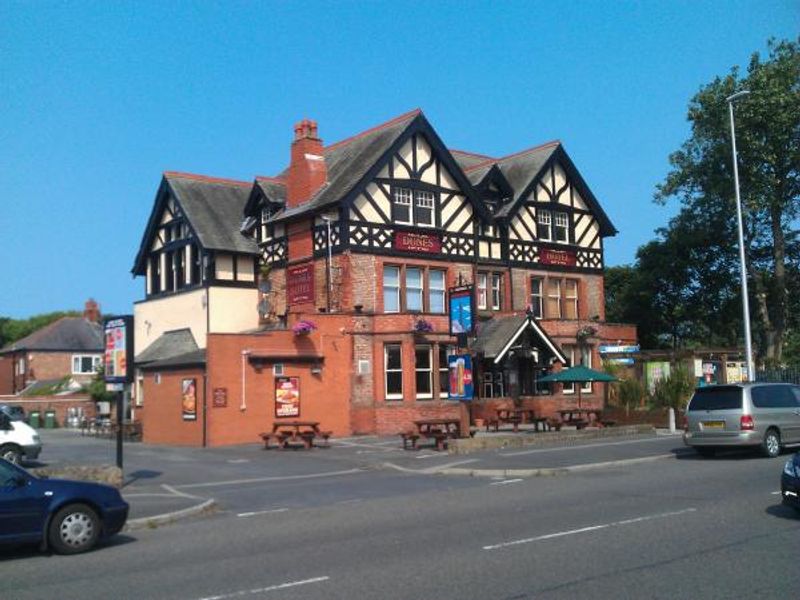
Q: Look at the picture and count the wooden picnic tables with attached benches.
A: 4